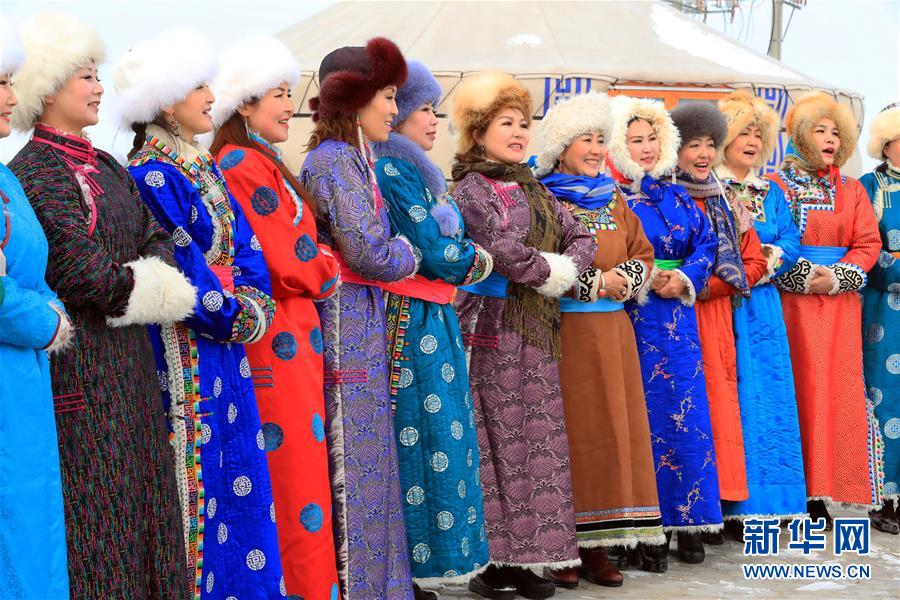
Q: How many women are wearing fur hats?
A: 13